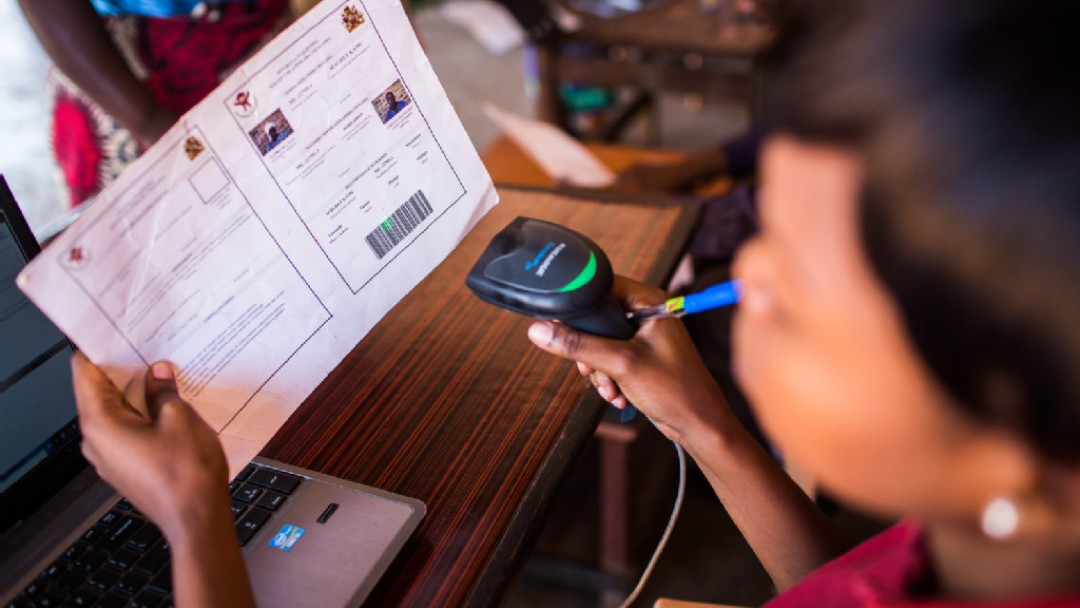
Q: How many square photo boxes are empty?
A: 1